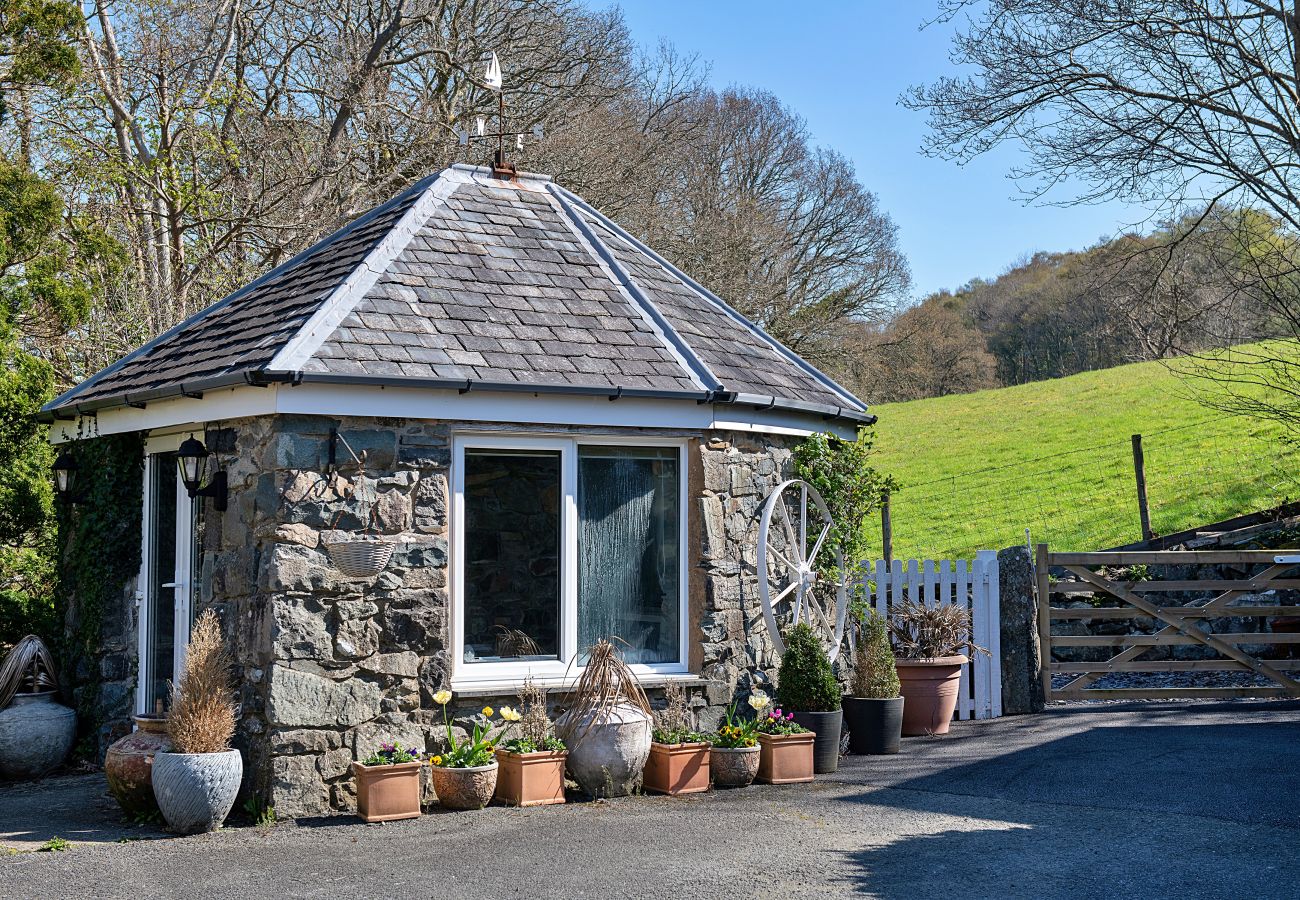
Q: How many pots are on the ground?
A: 13